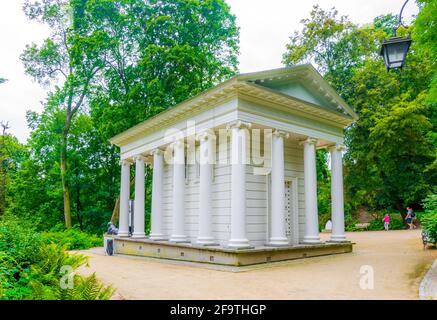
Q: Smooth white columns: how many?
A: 9